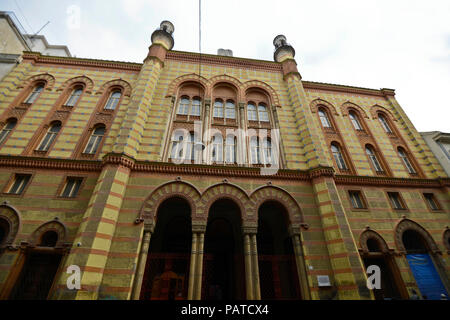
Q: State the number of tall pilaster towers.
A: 2